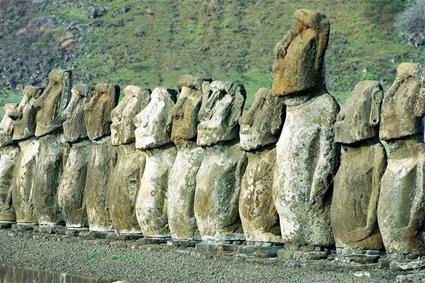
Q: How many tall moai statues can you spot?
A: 13